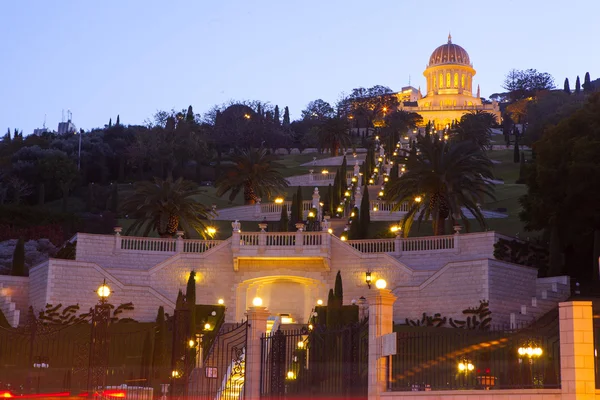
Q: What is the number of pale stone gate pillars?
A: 3